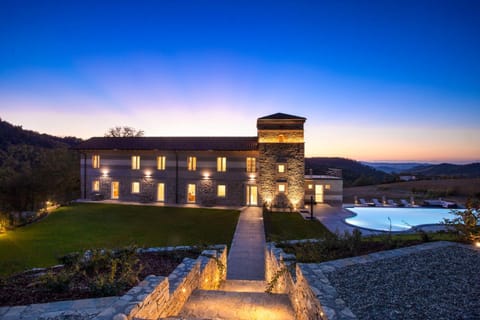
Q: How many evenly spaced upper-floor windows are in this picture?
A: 6